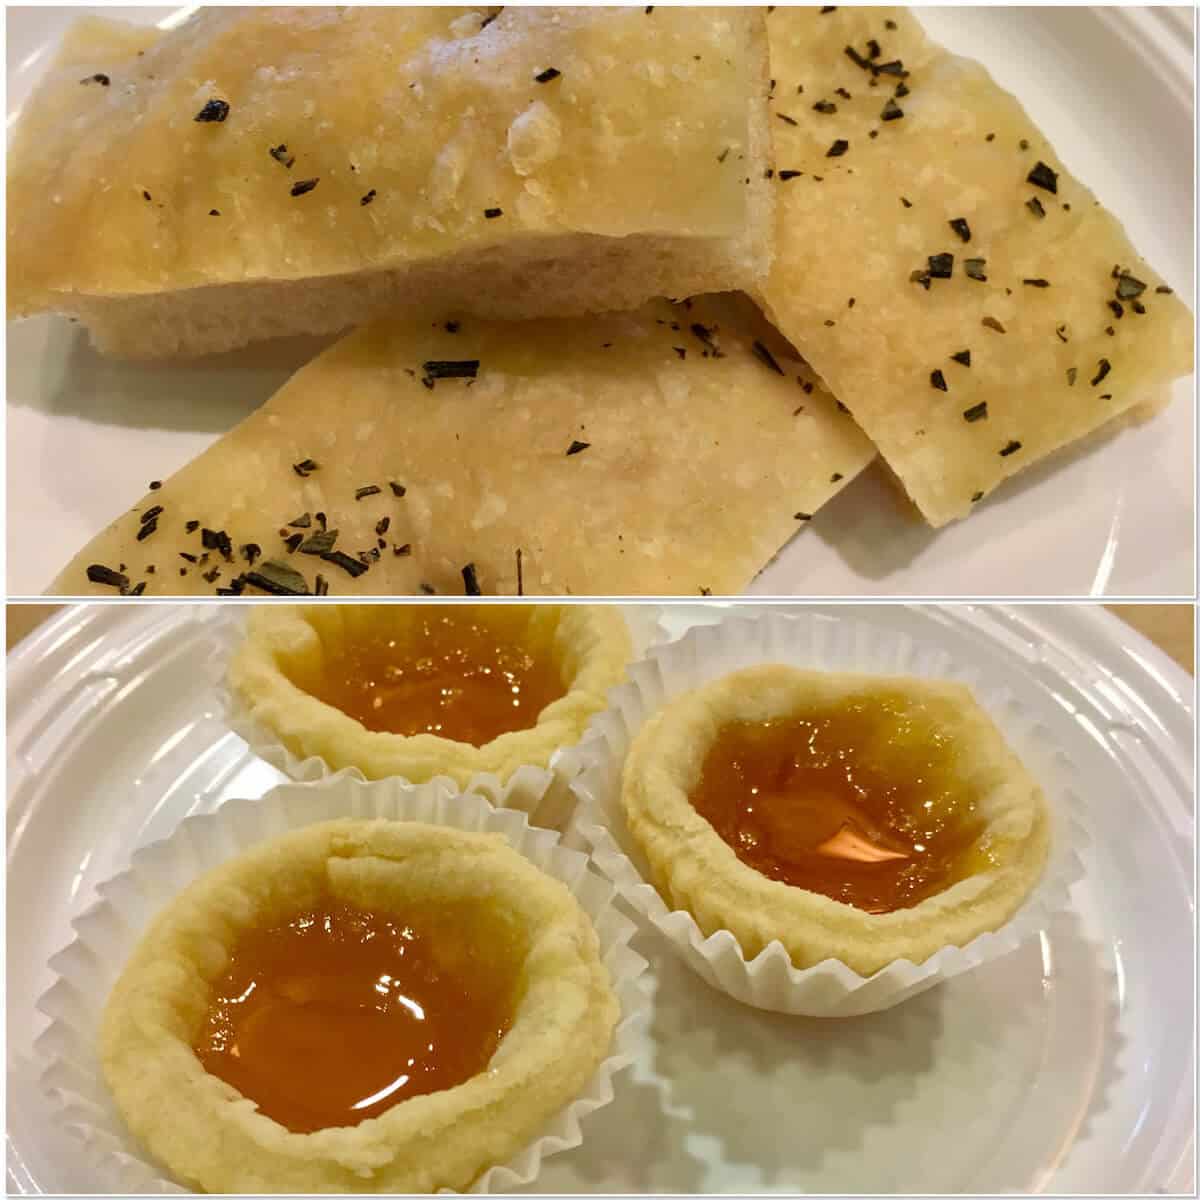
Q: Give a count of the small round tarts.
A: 3